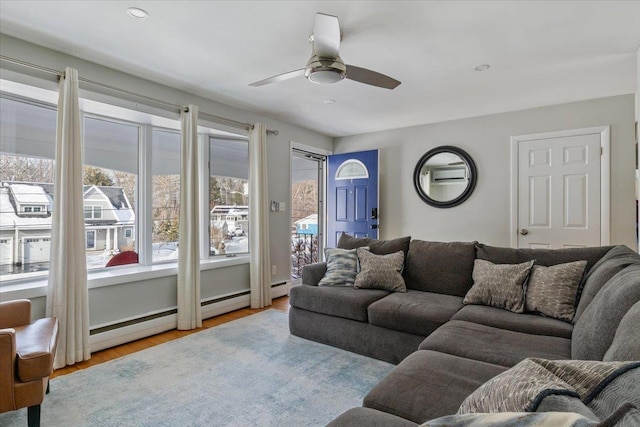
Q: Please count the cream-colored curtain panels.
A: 3